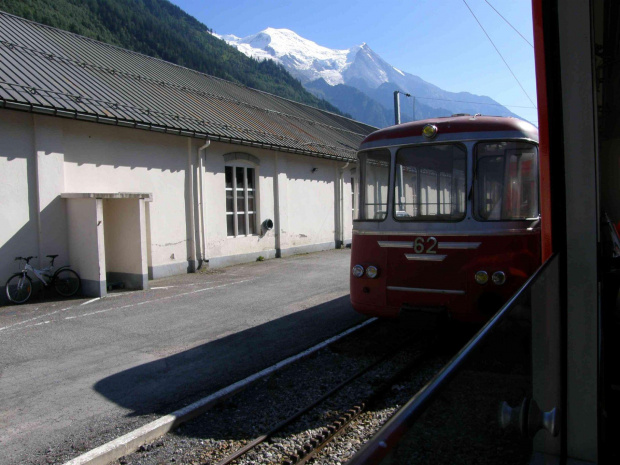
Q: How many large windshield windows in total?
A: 3